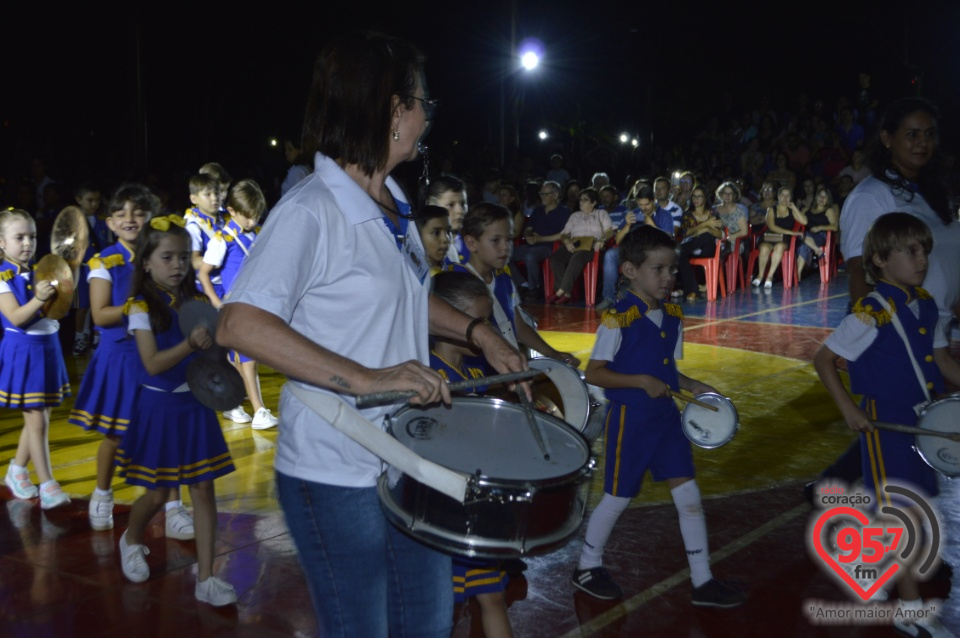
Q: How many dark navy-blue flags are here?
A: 0